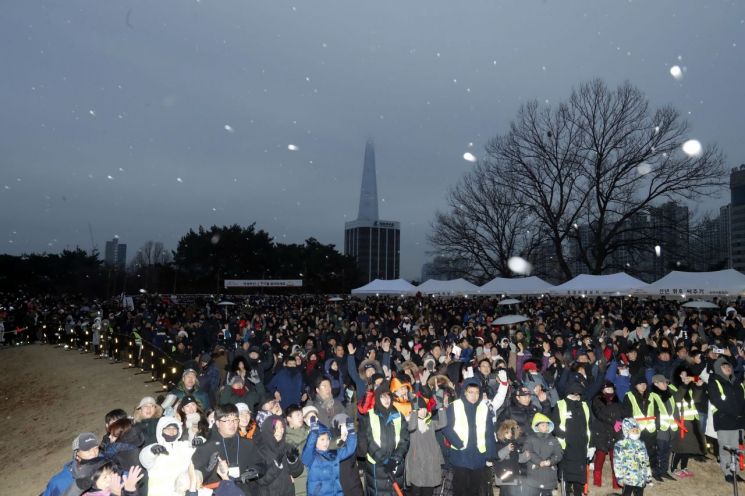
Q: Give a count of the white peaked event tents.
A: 5